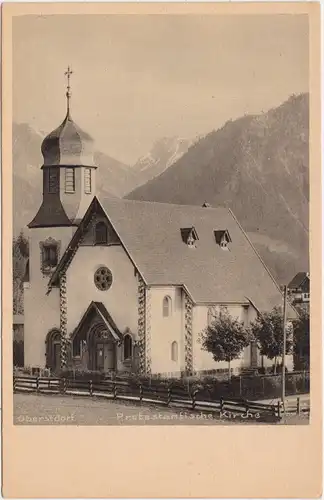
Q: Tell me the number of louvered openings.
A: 3